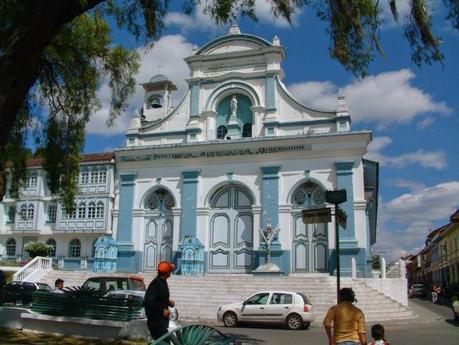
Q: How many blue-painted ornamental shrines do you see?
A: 2